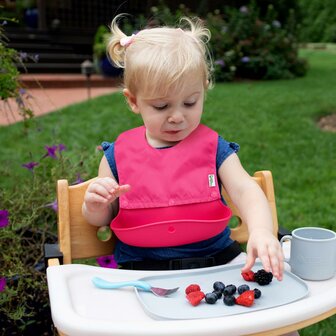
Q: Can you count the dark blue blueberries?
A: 7